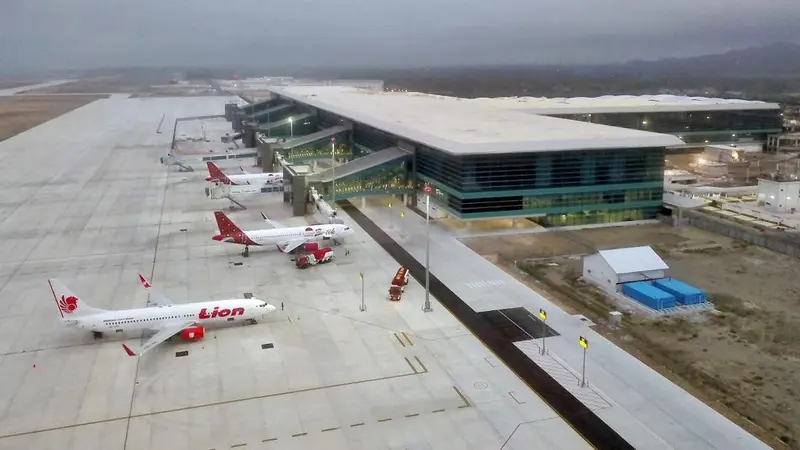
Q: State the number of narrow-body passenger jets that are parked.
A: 3